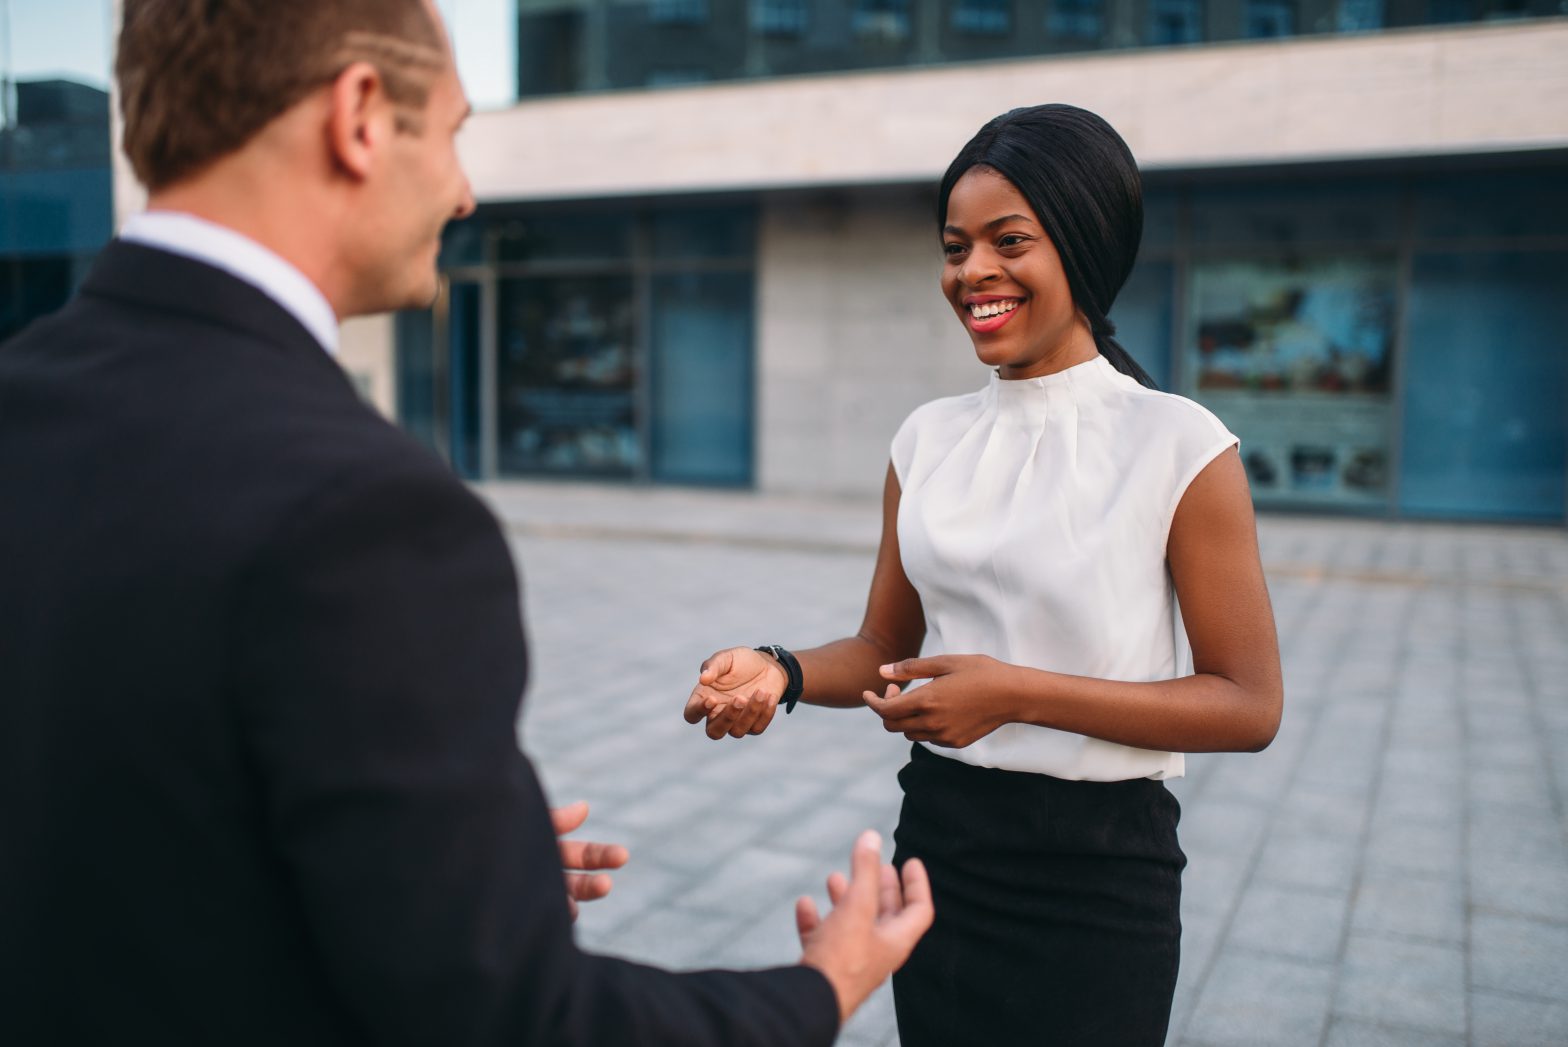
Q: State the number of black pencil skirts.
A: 1